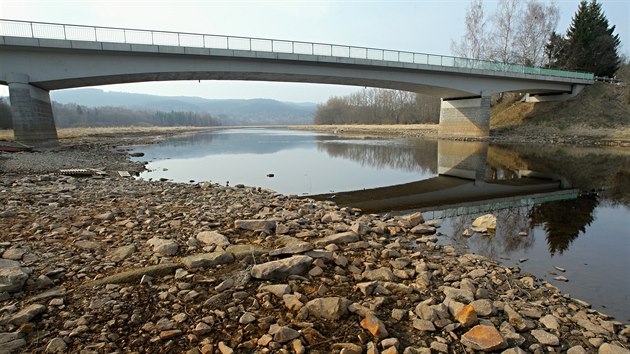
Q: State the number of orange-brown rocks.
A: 3